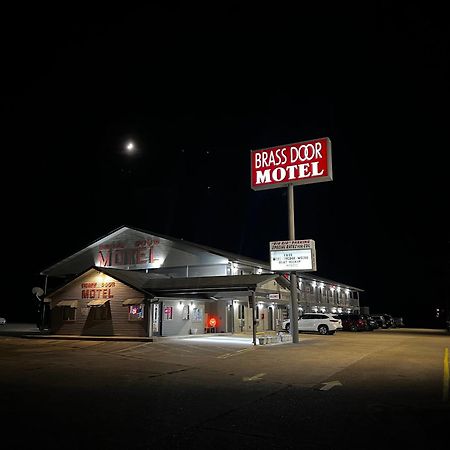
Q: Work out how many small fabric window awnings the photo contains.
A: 3